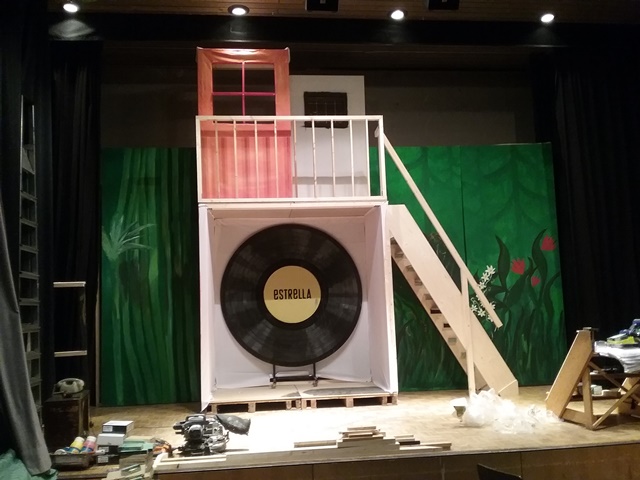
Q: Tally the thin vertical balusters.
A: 9